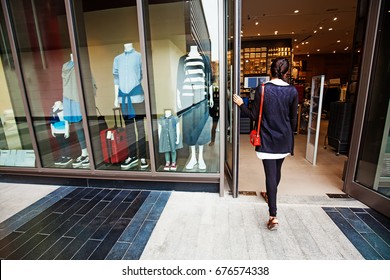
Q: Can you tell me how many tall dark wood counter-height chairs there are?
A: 0